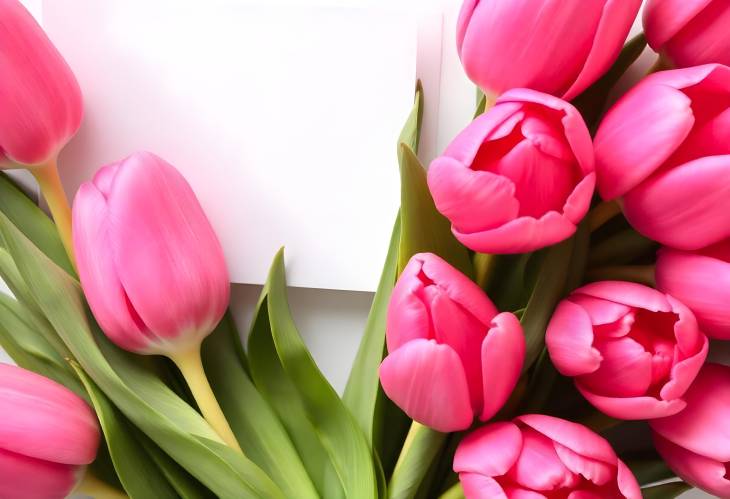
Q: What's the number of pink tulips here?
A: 12